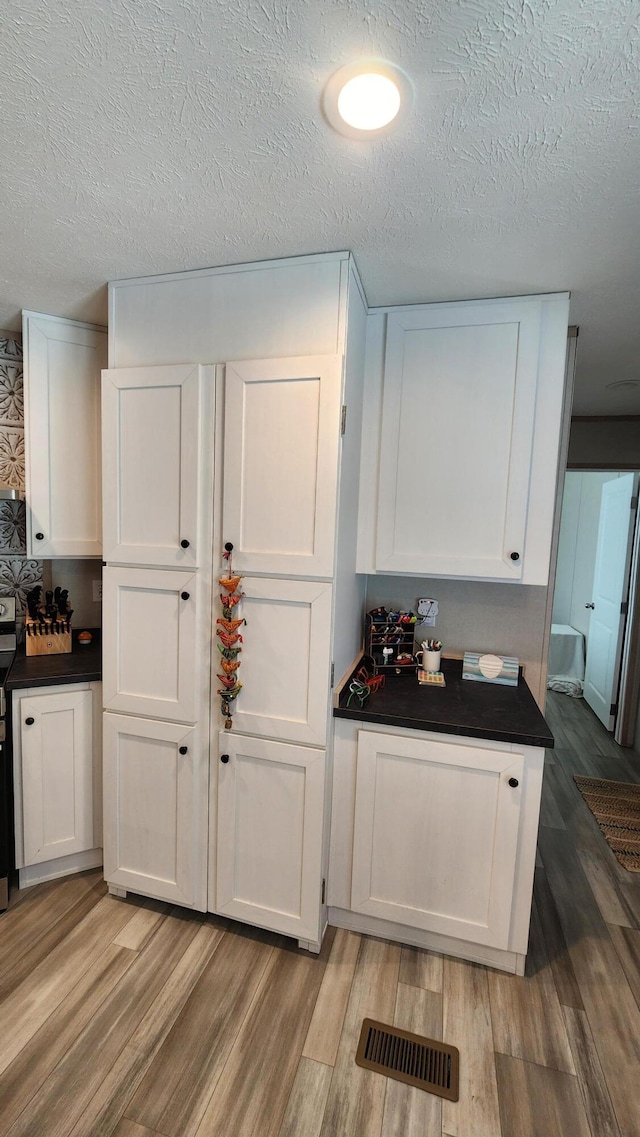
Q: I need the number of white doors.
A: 11